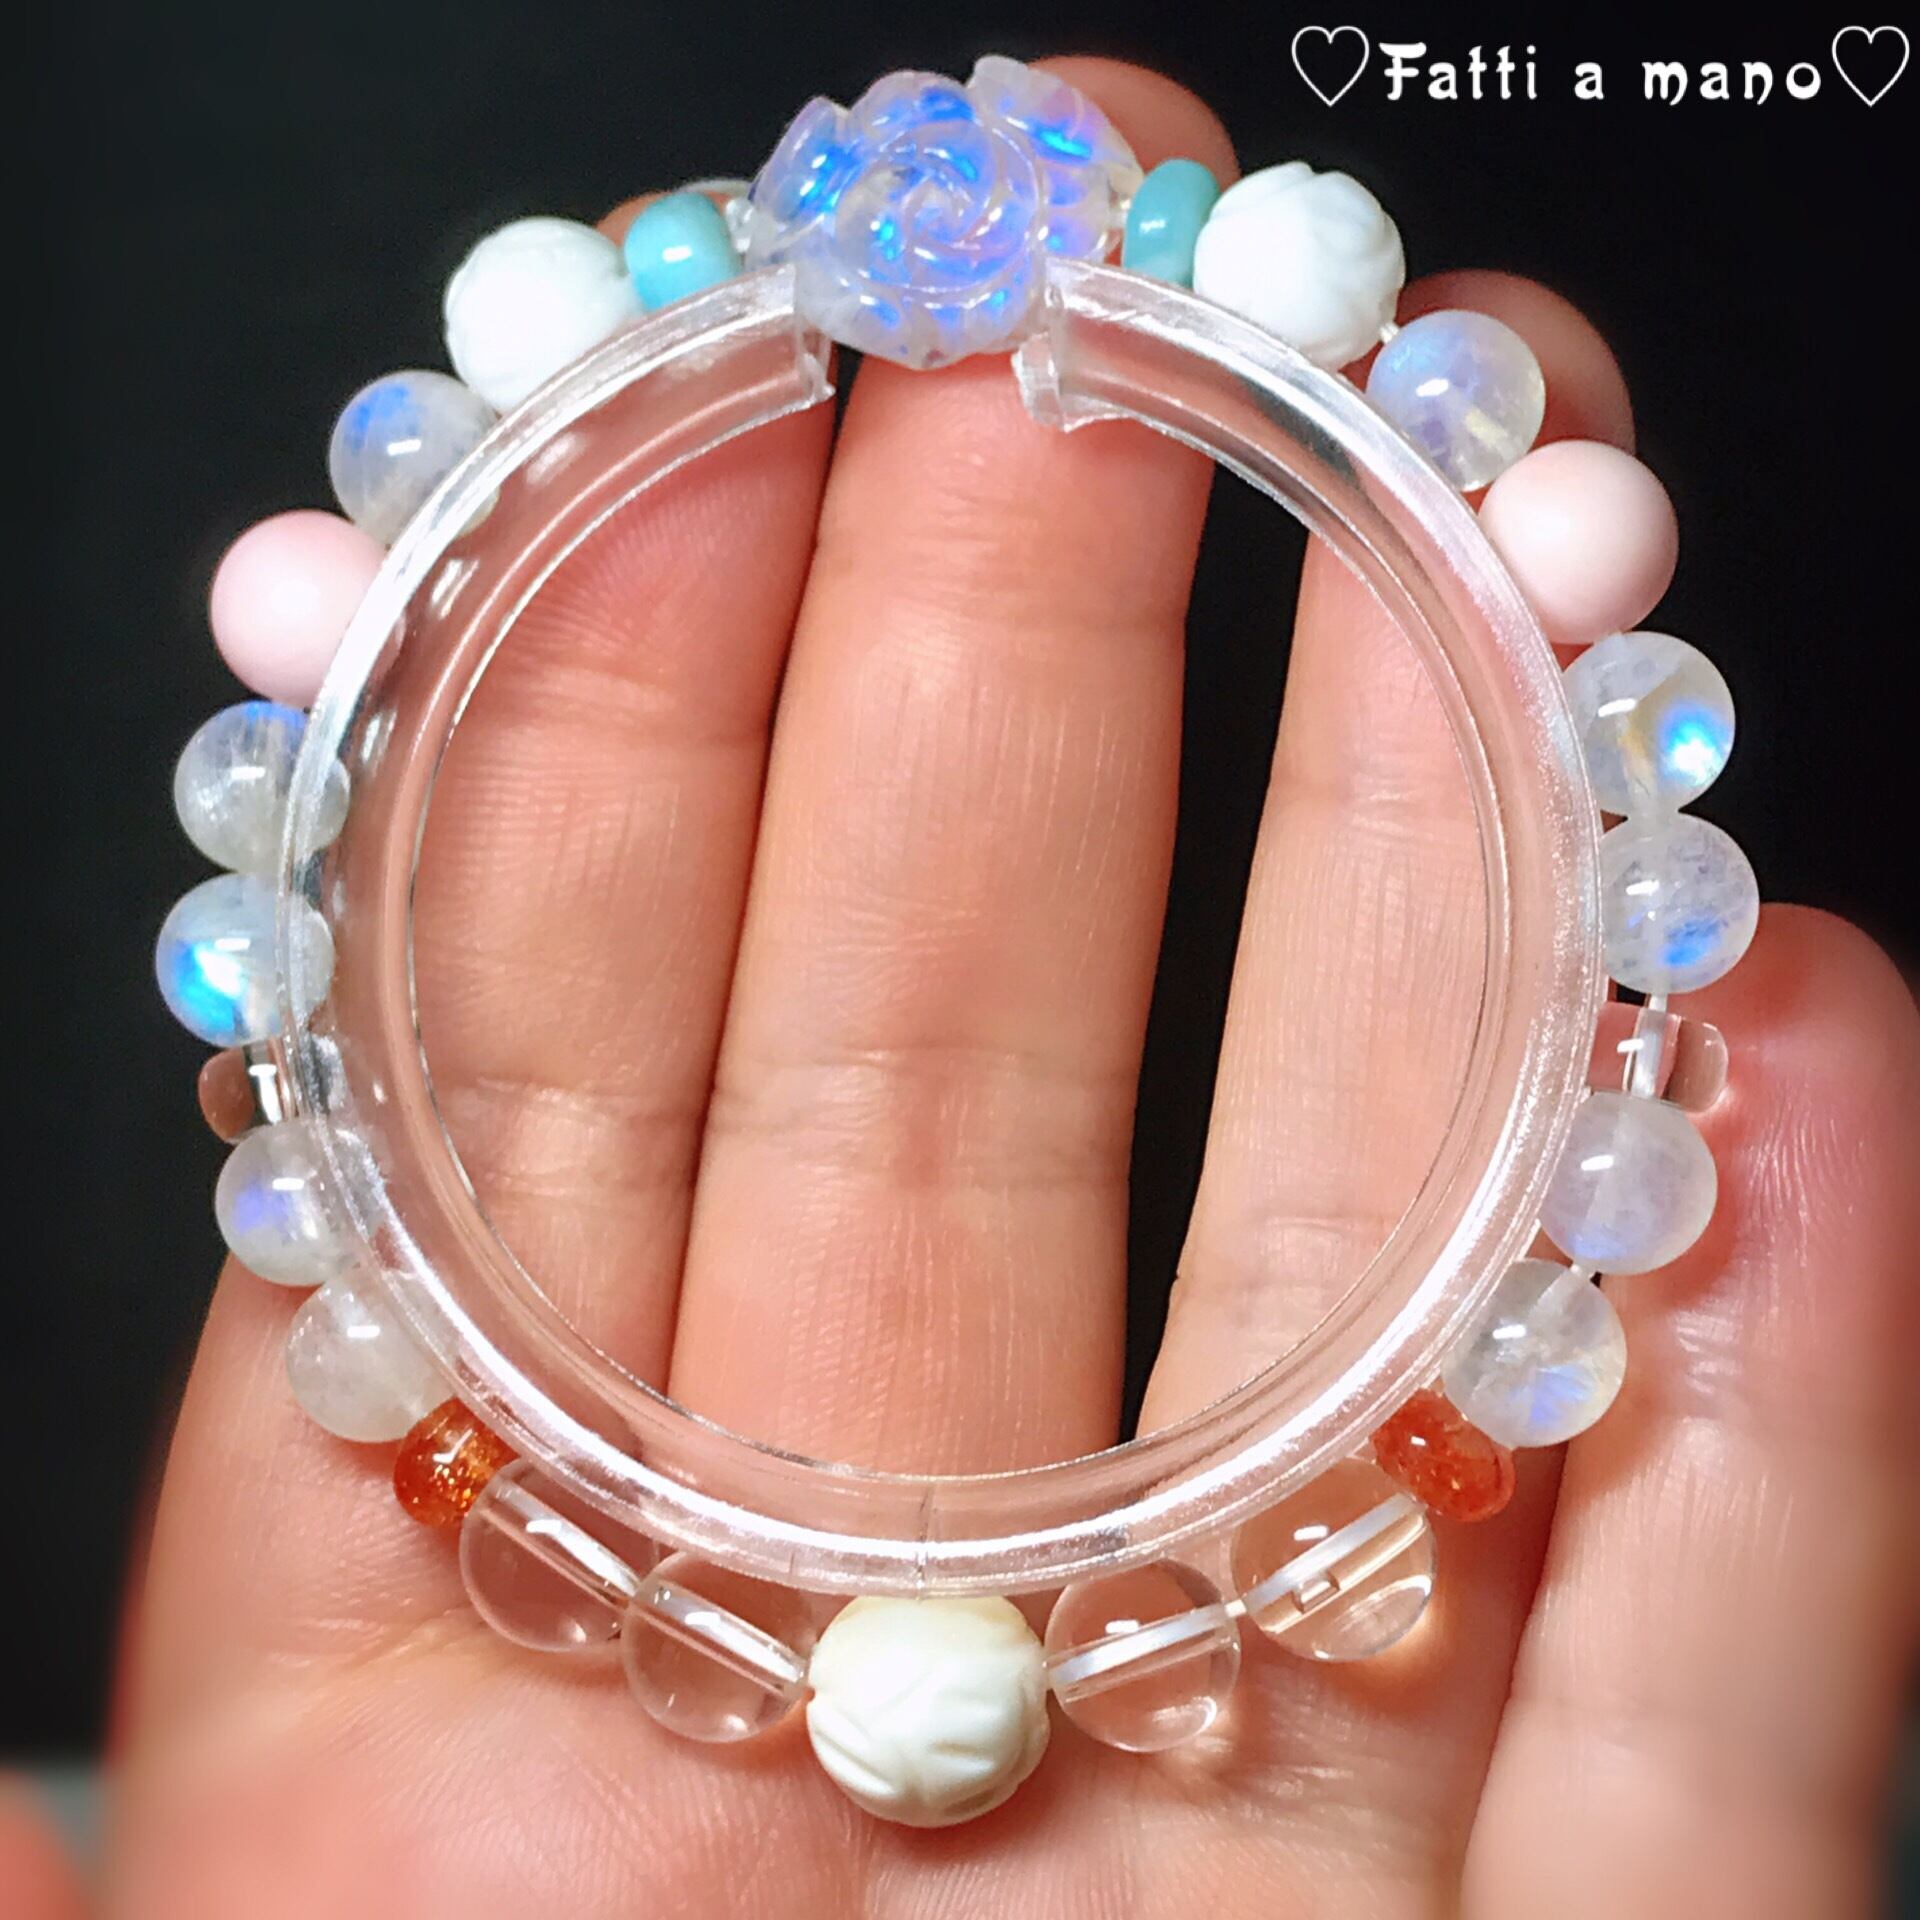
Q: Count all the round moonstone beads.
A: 10